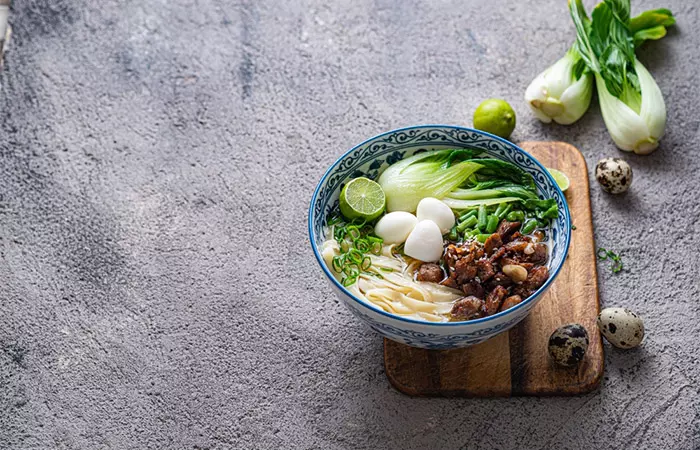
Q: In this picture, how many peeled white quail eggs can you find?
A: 3